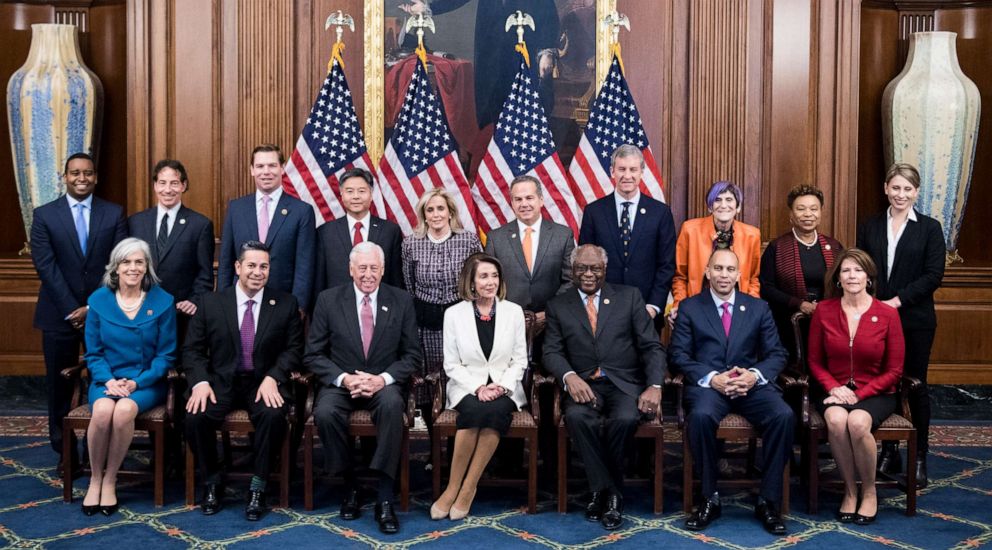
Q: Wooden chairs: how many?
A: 7